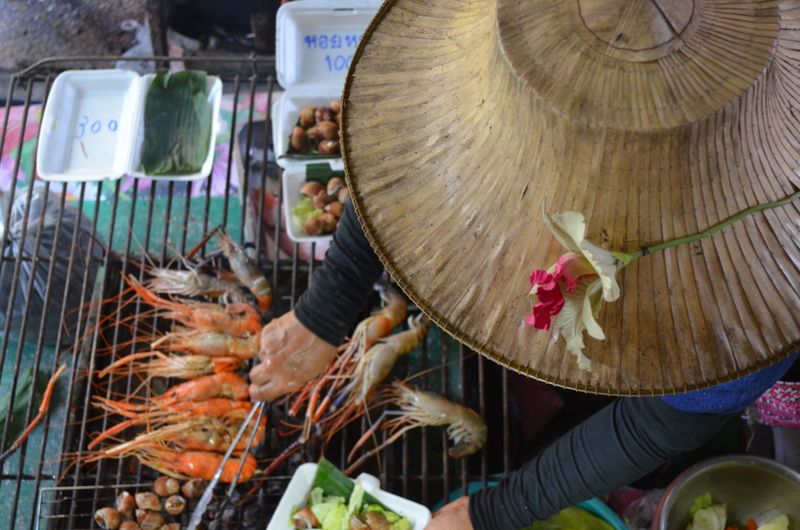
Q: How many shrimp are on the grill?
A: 12